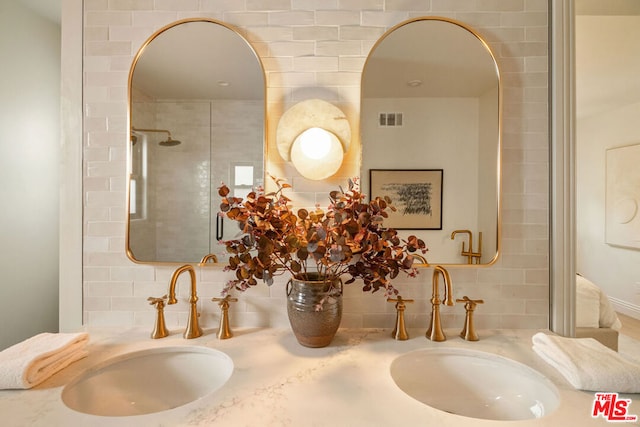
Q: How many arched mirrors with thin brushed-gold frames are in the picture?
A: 2